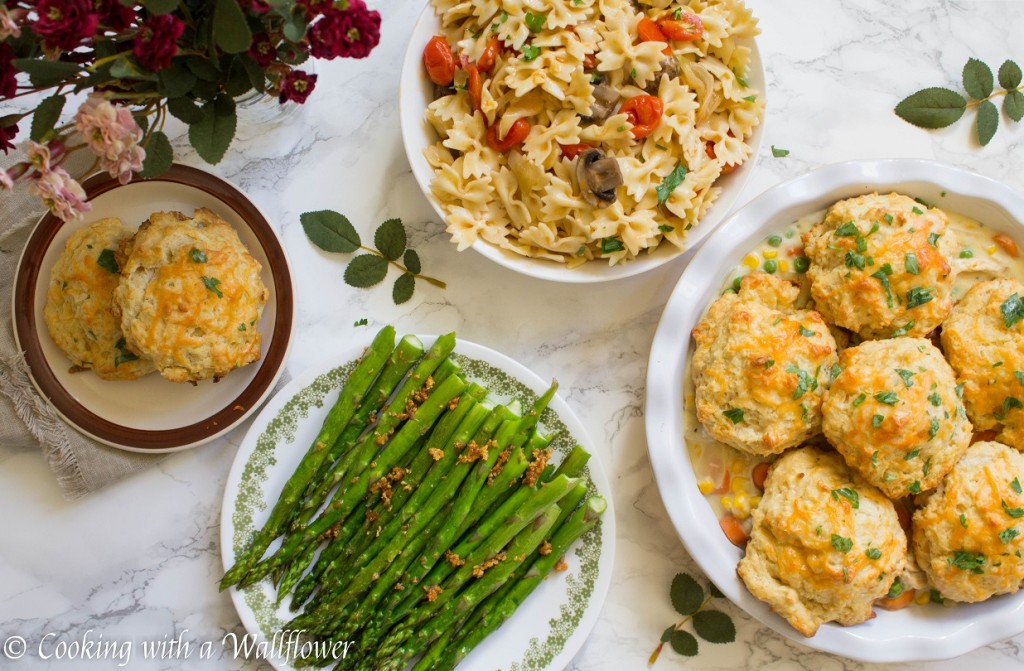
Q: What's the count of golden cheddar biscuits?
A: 8